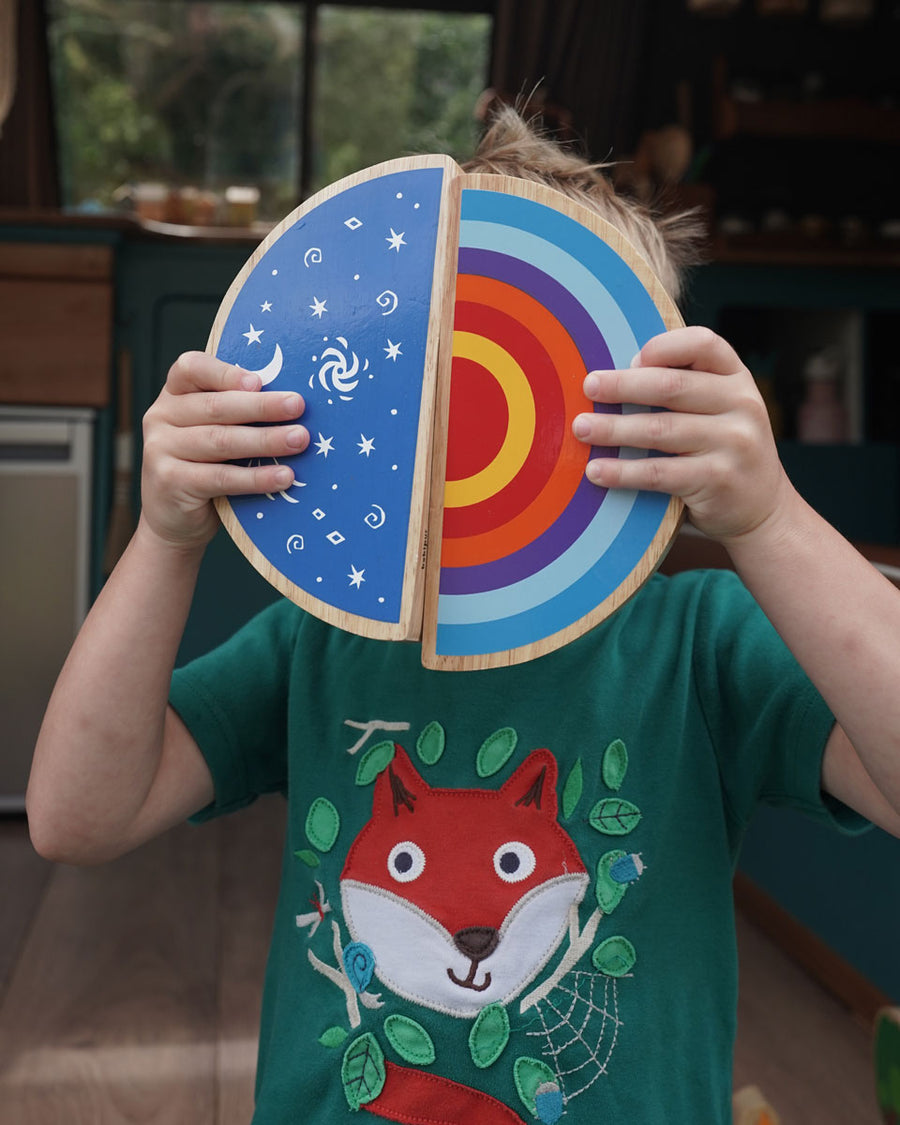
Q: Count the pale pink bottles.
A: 1